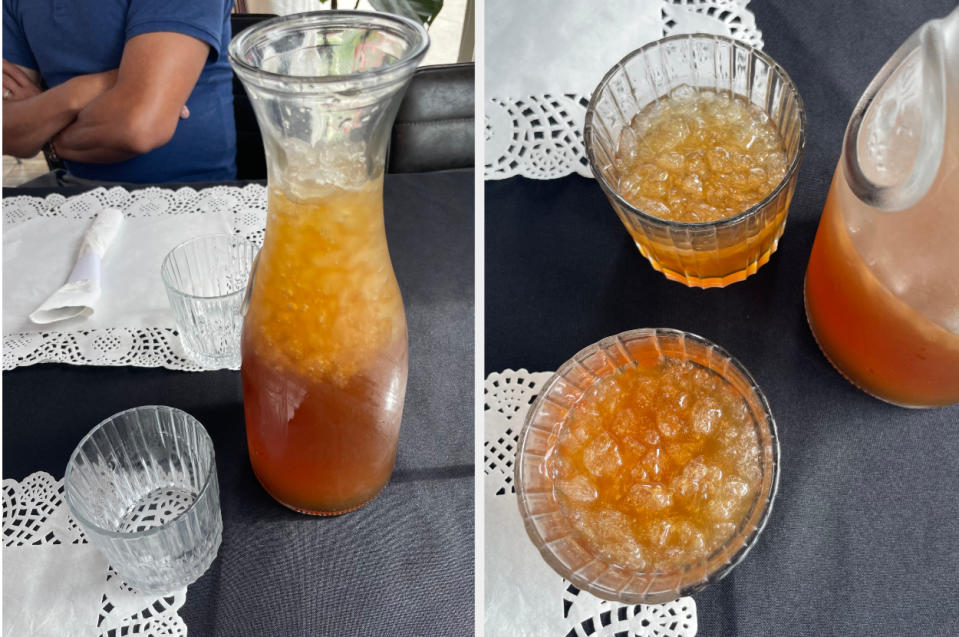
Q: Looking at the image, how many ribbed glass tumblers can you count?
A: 4